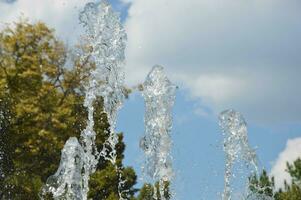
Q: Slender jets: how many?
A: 4